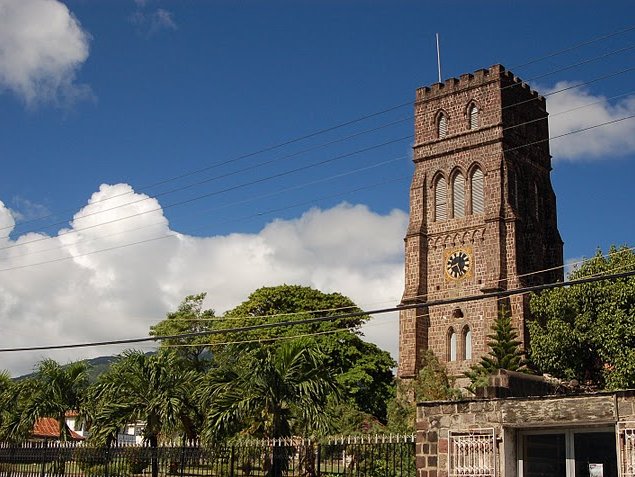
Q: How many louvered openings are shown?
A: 5